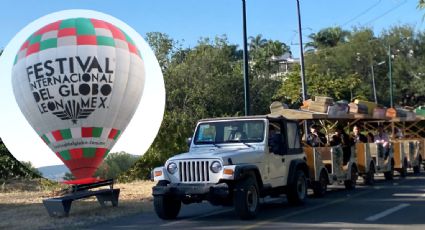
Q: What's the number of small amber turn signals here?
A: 2